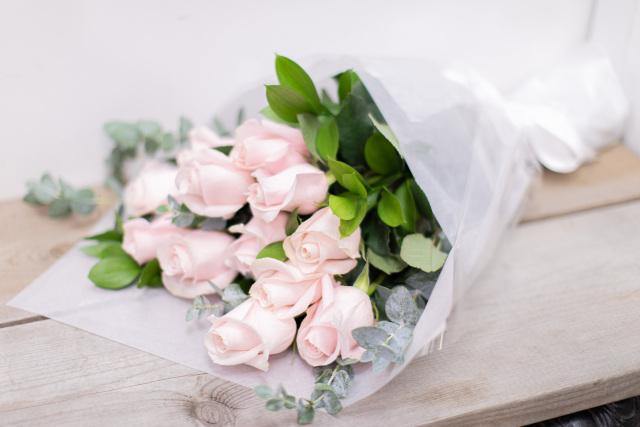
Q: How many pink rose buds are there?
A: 12